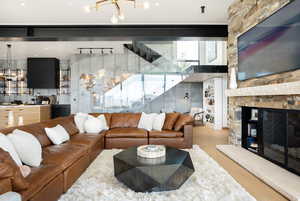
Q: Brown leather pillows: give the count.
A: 2